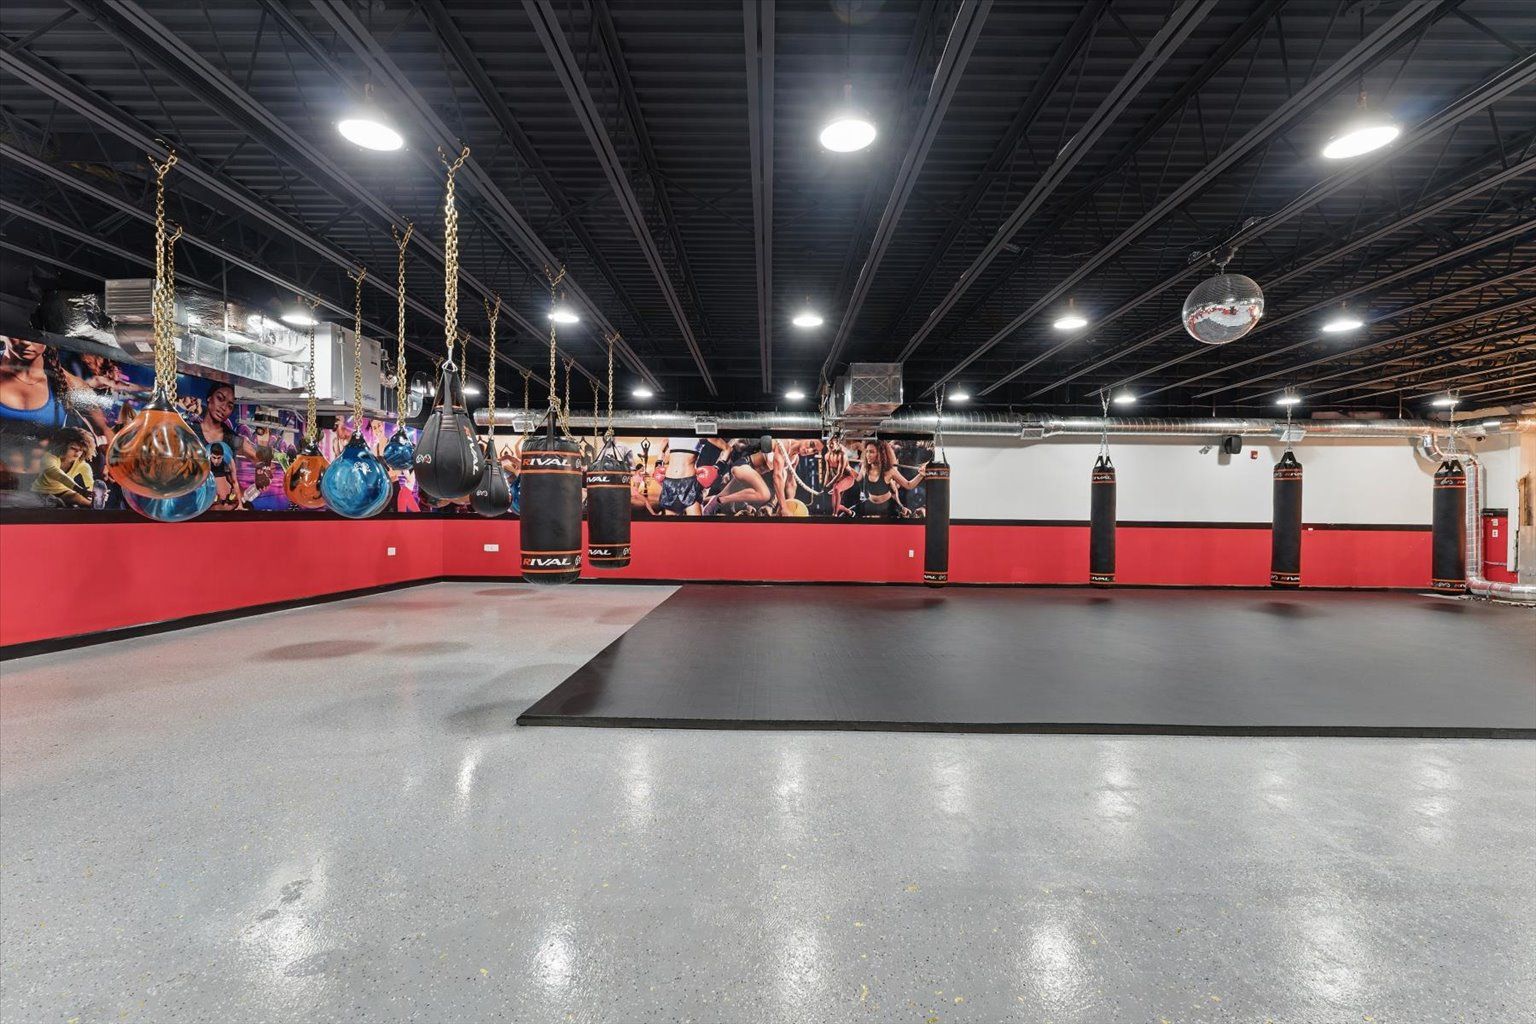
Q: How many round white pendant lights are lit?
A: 15